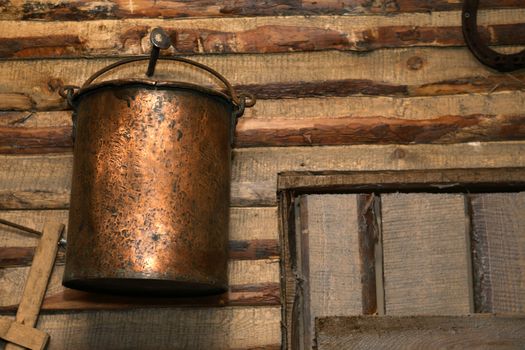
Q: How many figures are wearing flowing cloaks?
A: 0